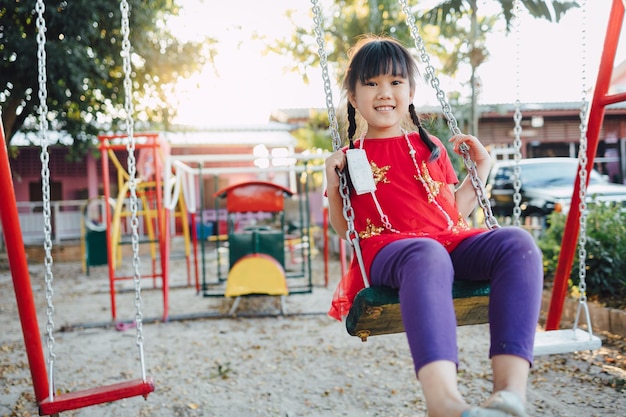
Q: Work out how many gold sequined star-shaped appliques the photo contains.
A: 4